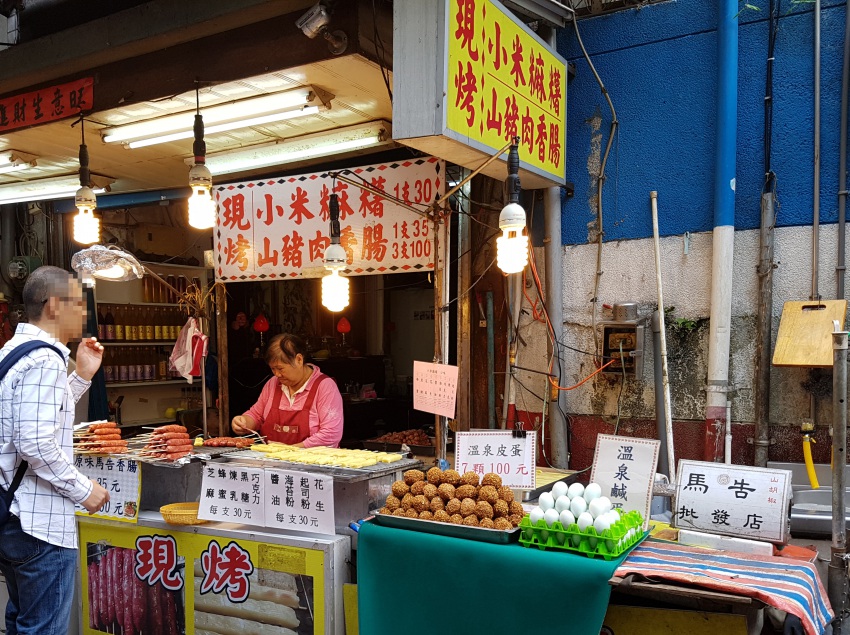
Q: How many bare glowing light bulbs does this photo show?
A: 4